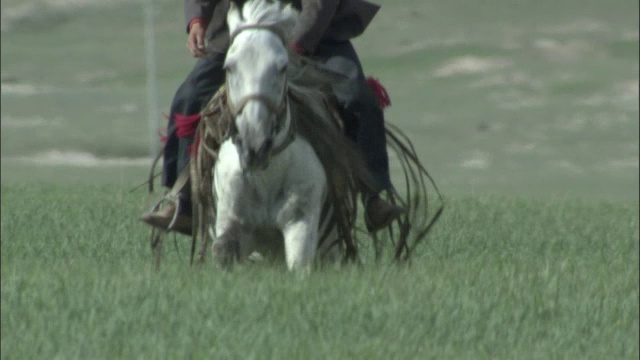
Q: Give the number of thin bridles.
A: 1